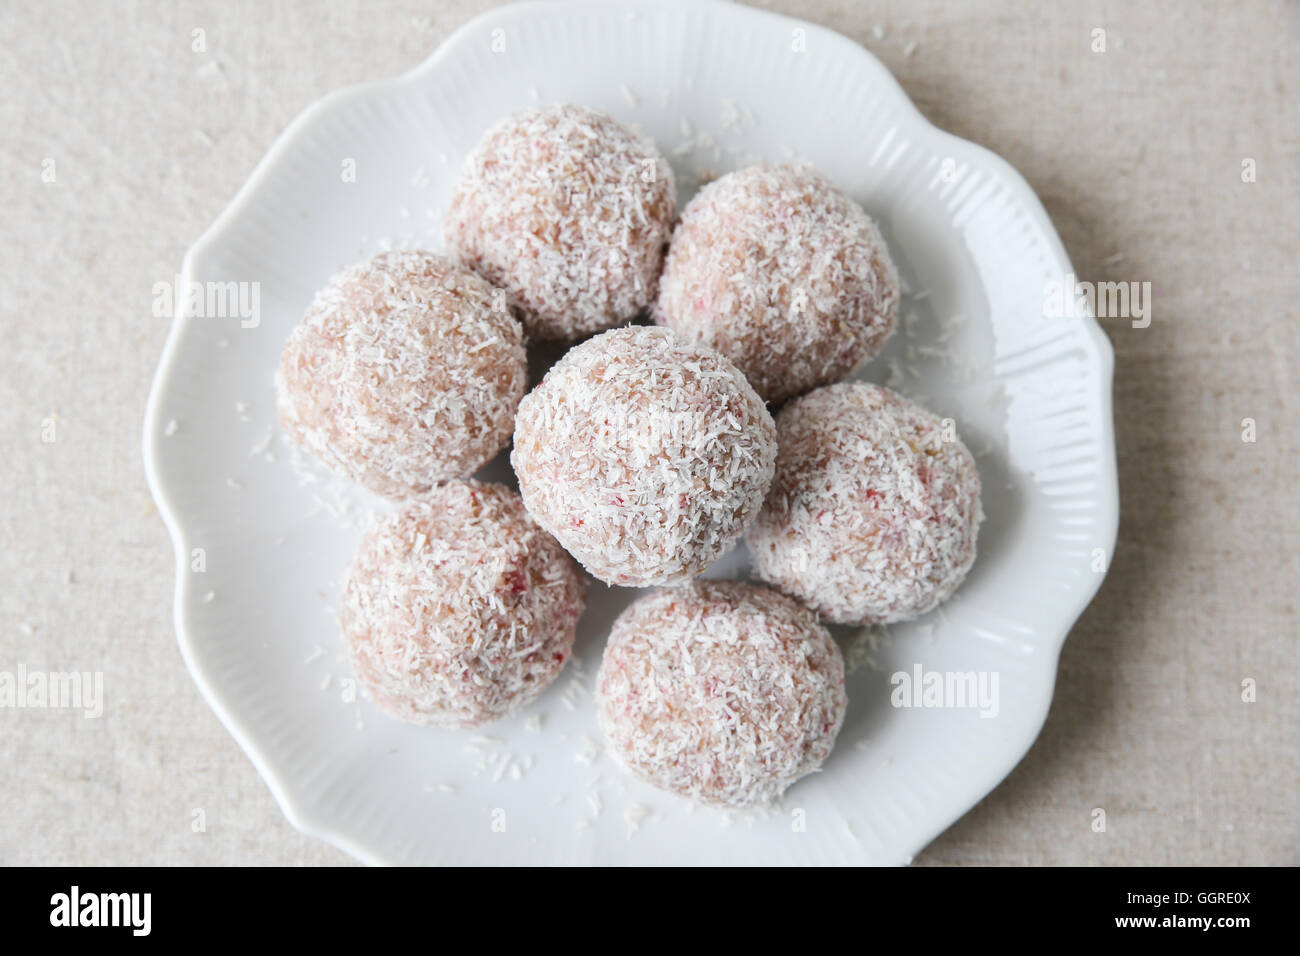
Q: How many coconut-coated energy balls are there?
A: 7